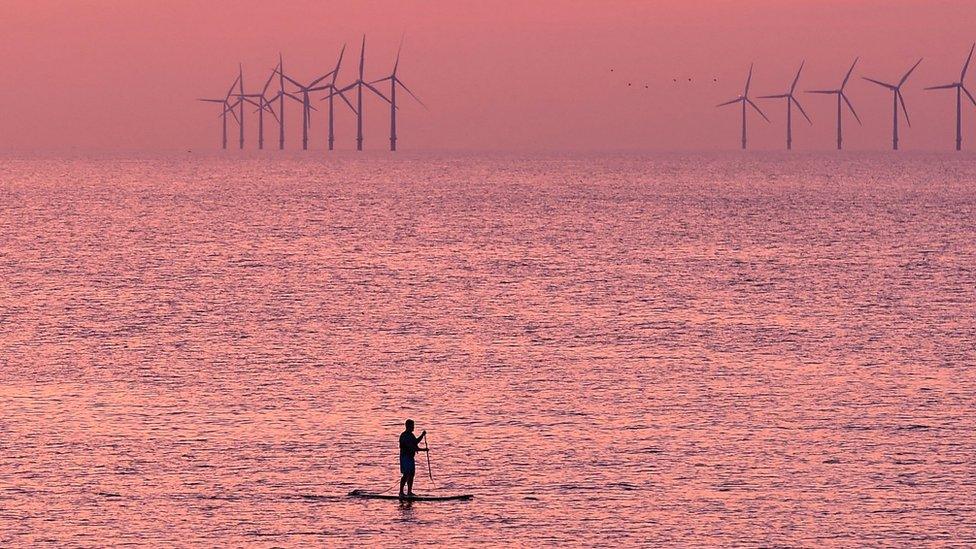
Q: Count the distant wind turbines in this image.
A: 13